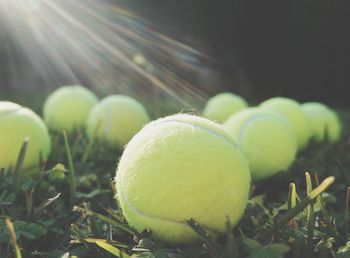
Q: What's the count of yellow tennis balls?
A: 8